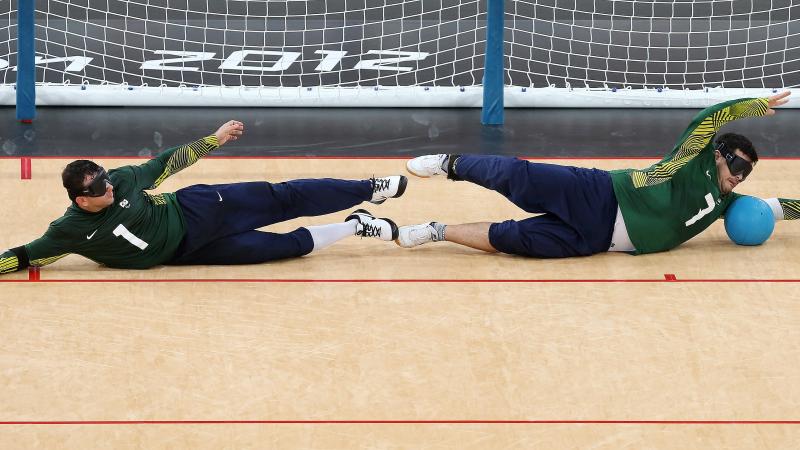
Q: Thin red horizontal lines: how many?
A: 3